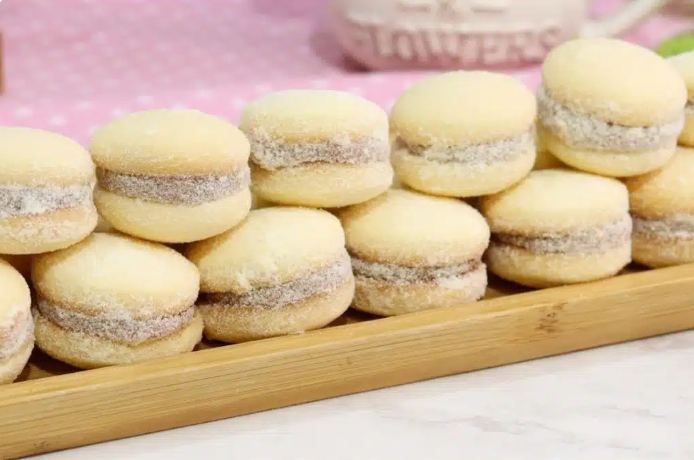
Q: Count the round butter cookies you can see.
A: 12